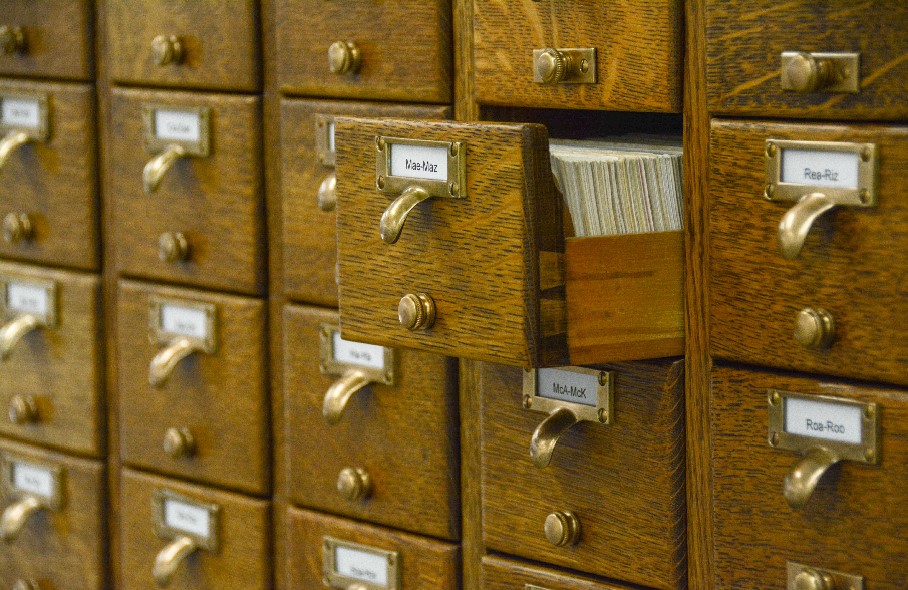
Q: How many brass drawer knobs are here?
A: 15